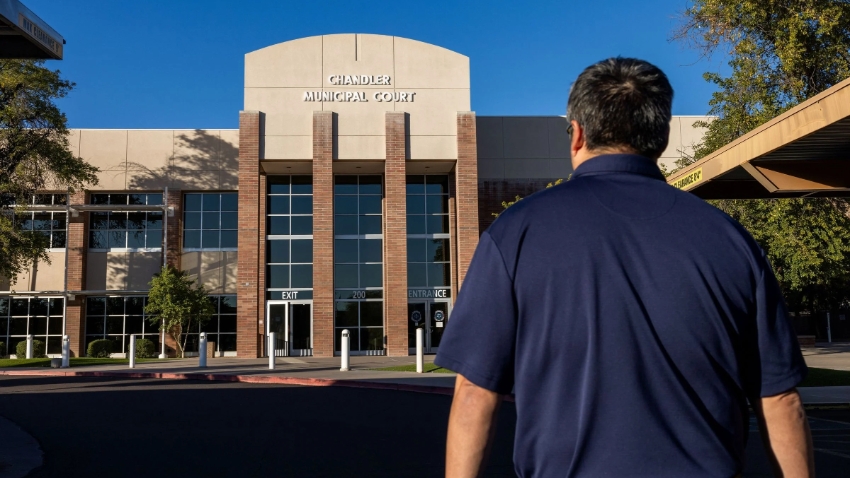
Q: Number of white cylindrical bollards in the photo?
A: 7